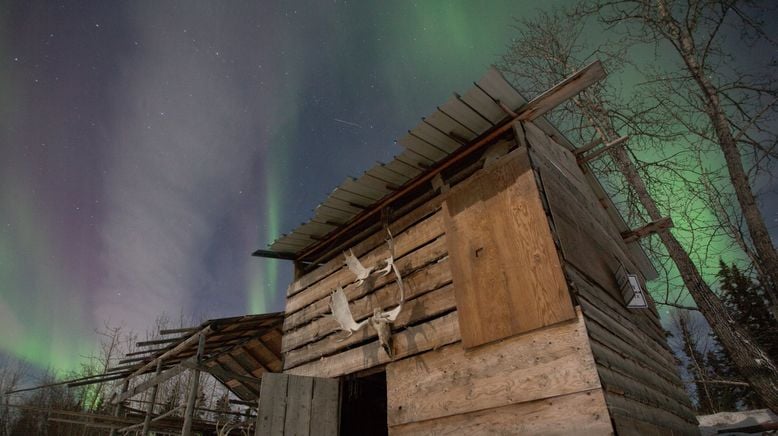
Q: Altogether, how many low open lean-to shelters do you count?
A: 1